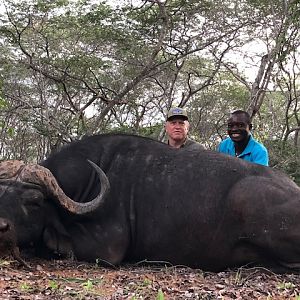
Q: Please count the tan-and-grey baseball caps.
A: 1